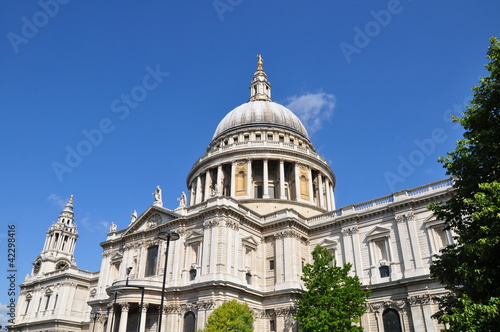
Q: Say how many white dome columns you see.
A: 13